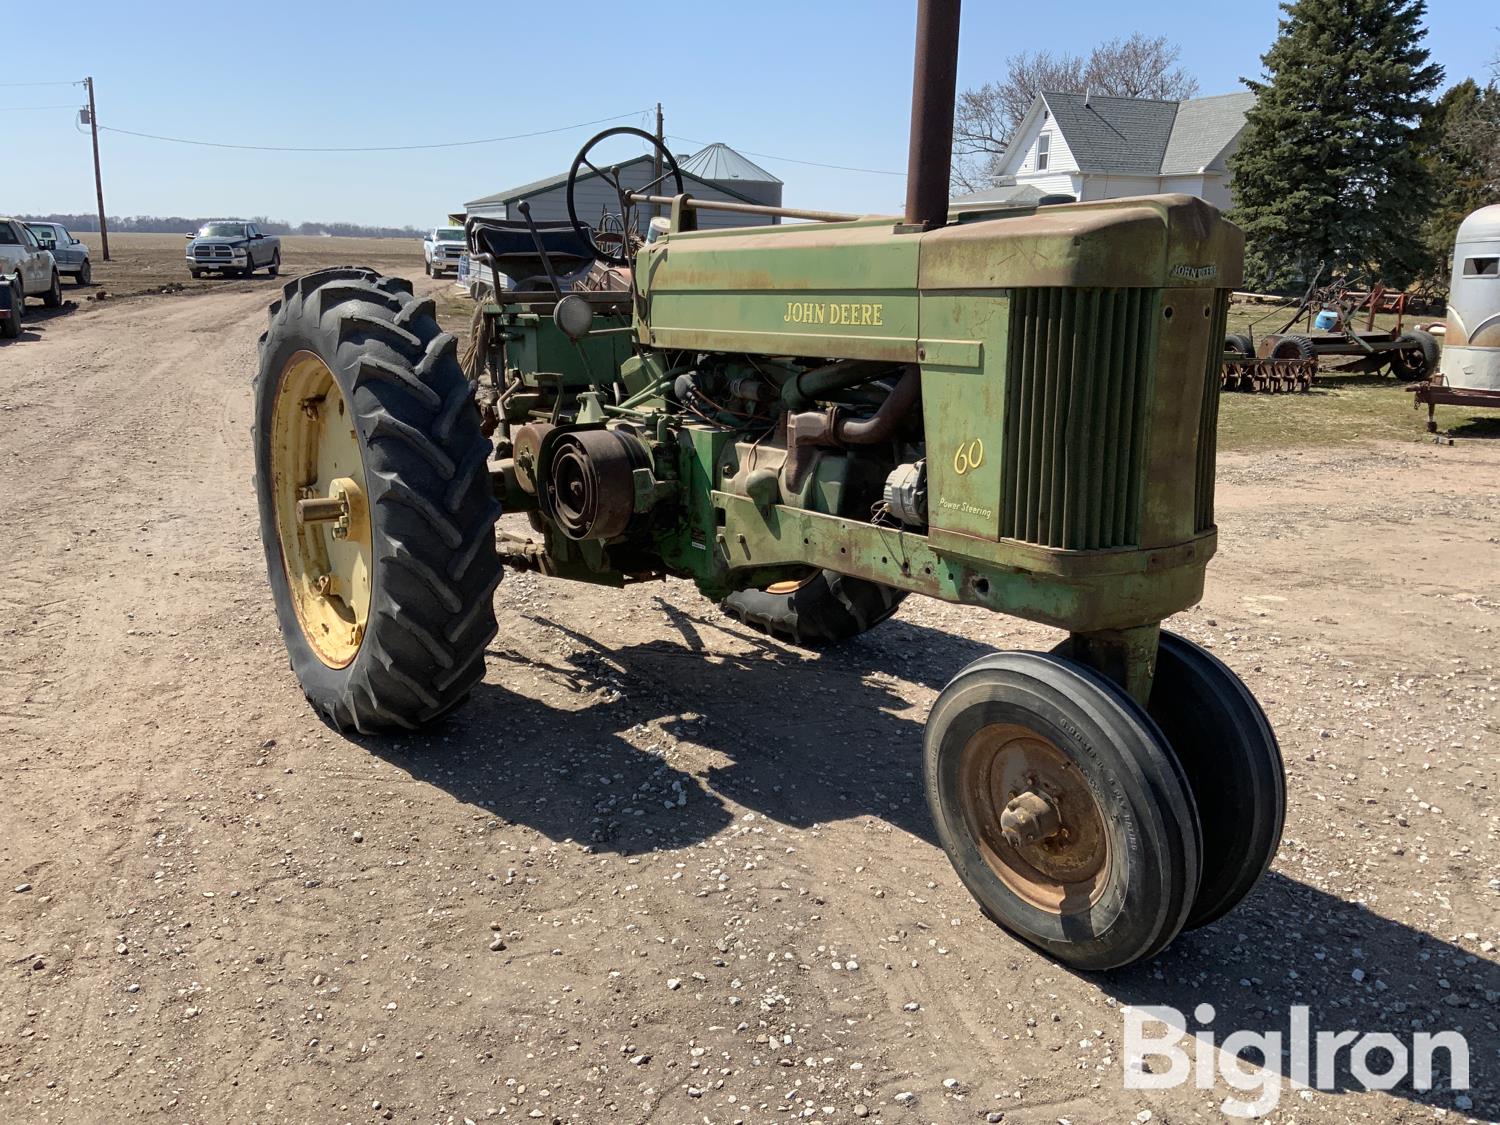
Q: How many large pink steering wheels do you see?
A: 0